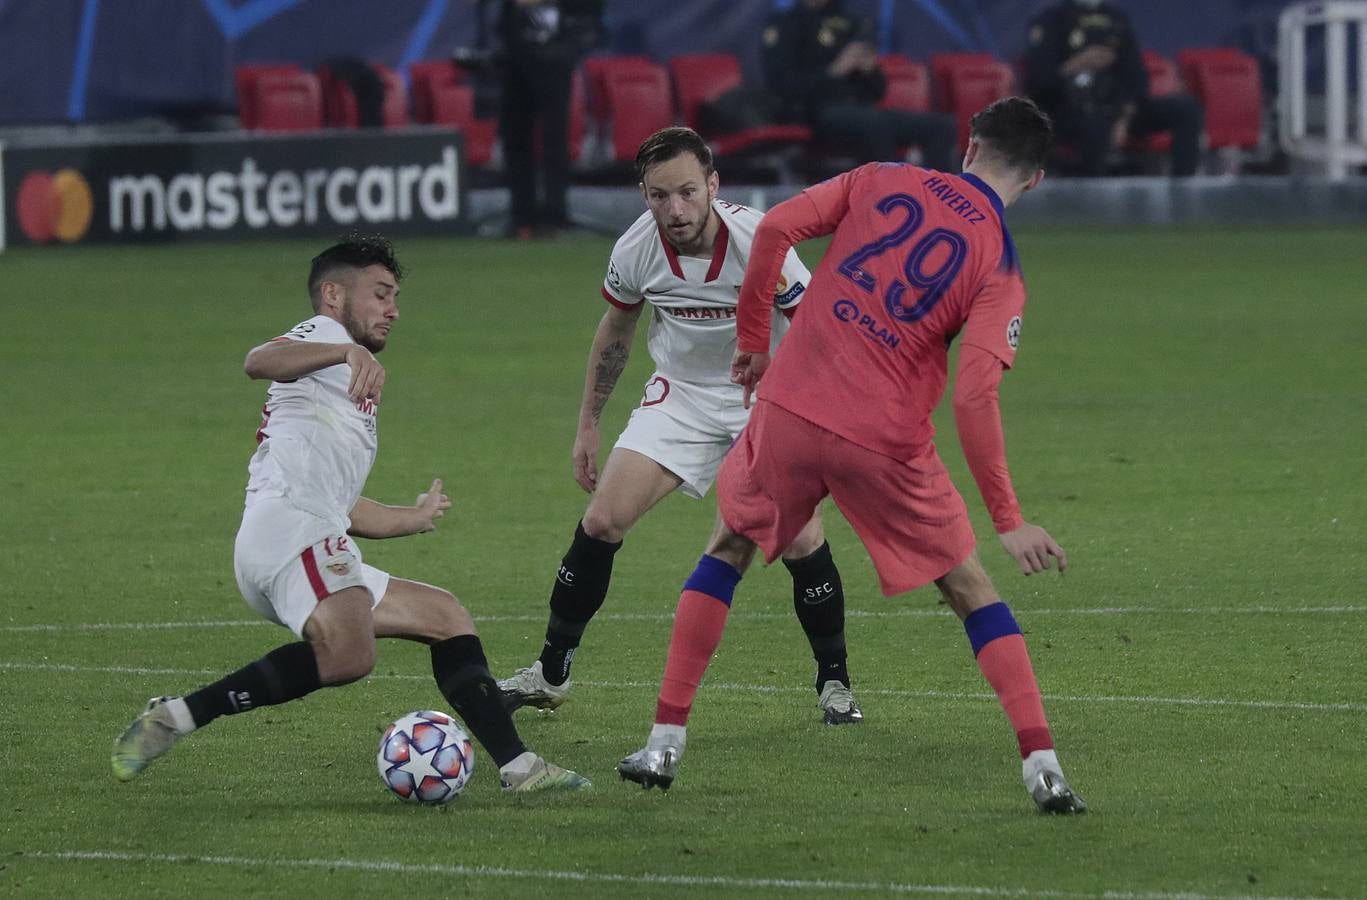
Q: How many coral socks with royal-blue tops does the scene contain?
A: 2